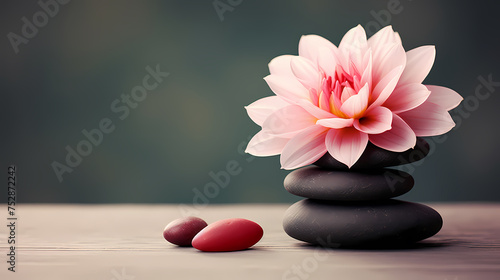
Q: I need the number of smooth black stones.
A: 3